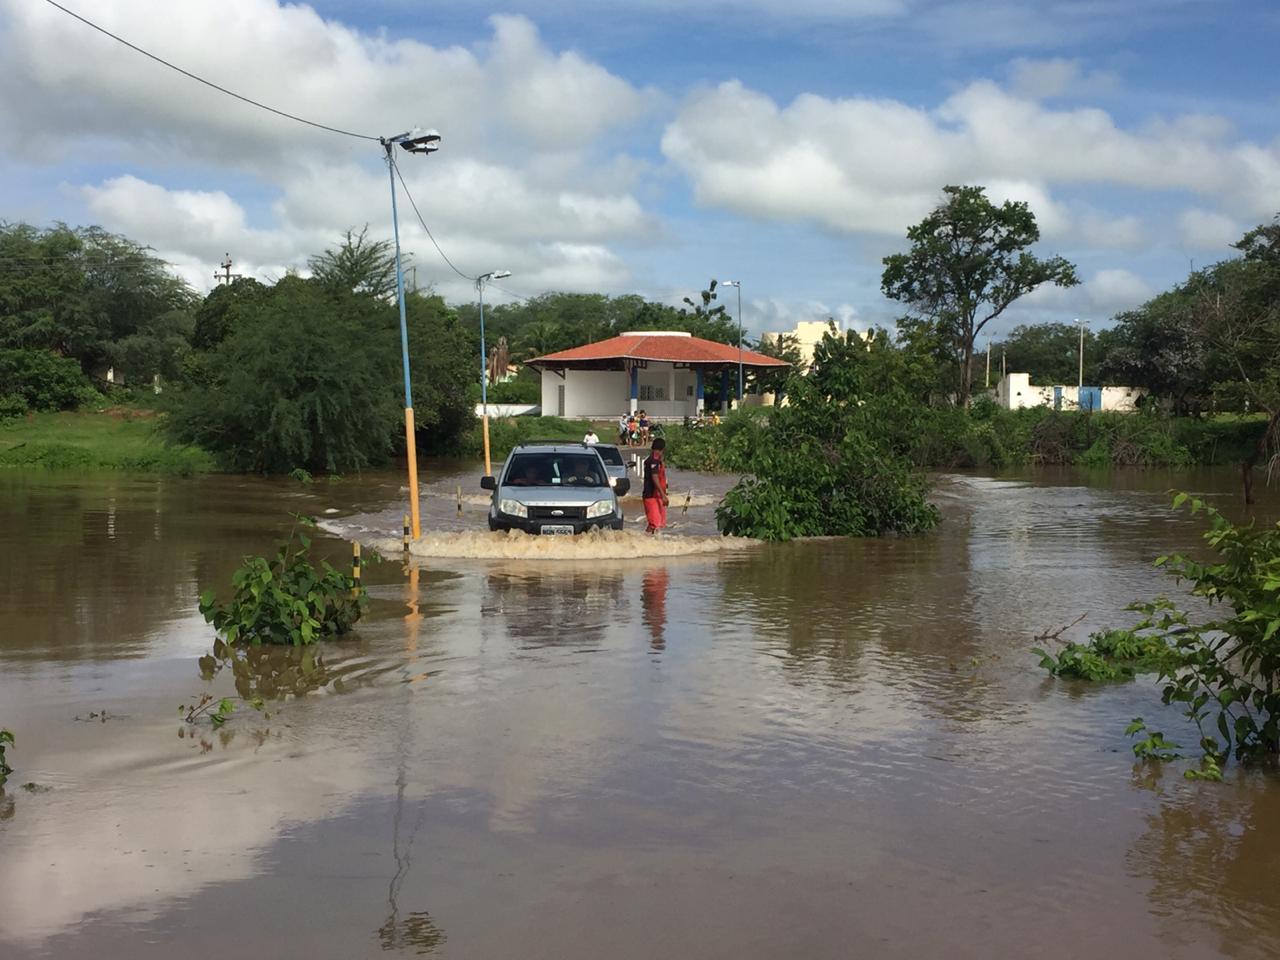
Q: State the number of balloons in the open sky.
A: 0